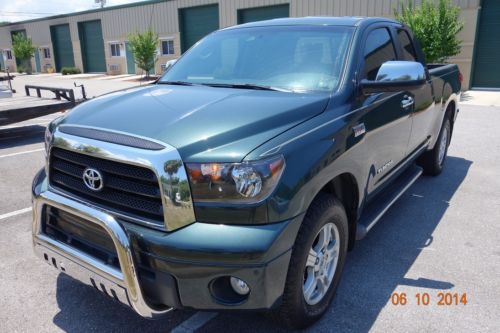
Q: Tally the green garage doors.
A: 6